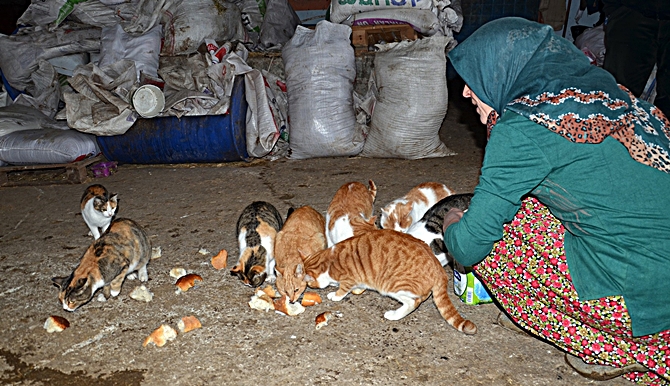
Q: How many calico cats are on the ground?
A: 3